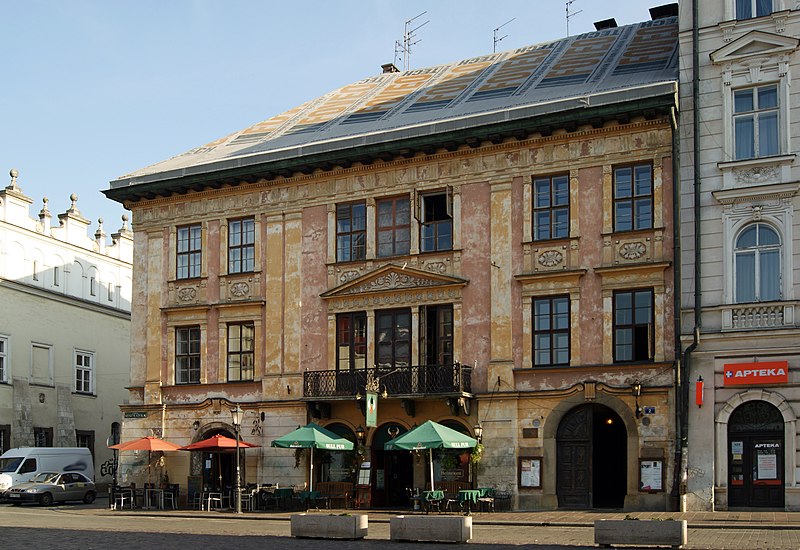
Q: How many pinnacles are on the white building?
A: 5